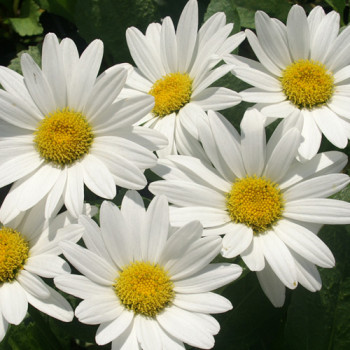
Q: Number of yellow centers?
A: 6